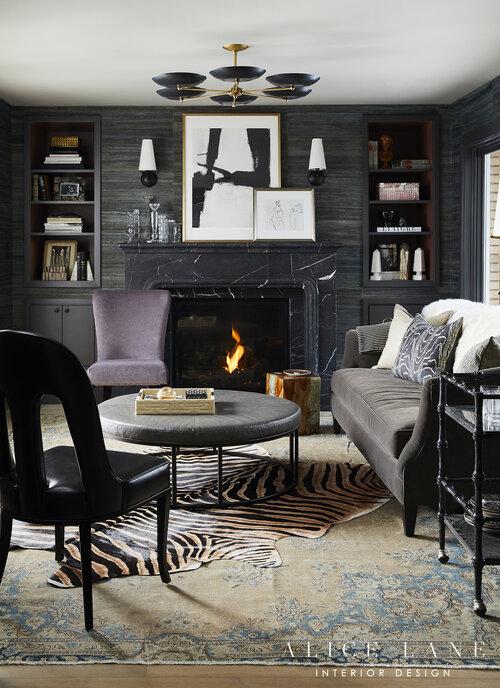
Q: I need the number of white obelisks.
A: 2